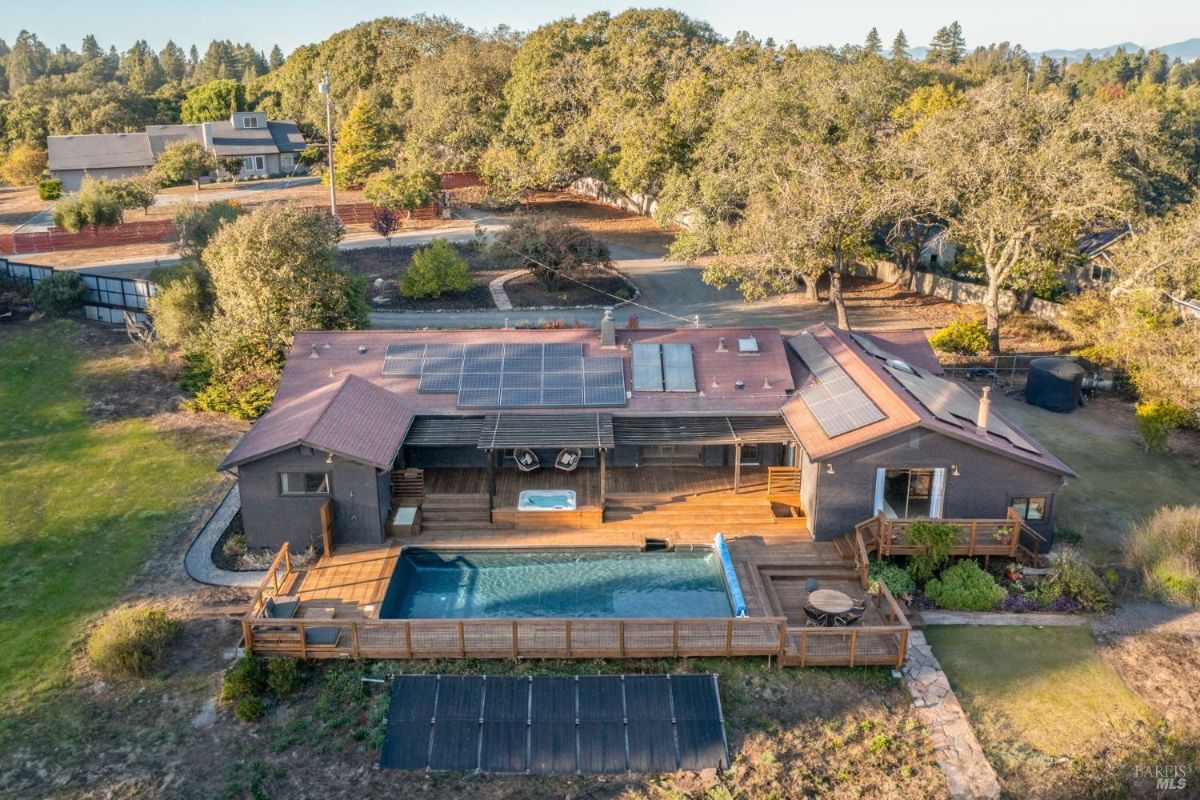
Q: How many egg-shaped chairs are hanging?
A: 2